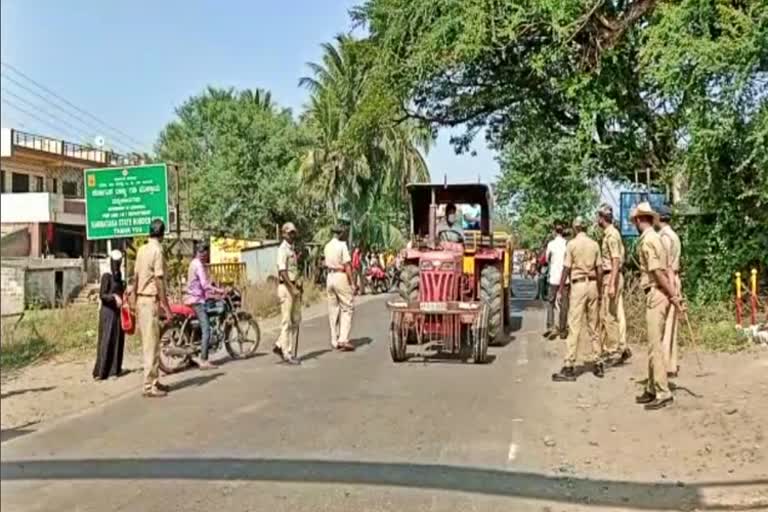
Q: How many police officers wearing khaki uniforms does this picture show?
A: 7